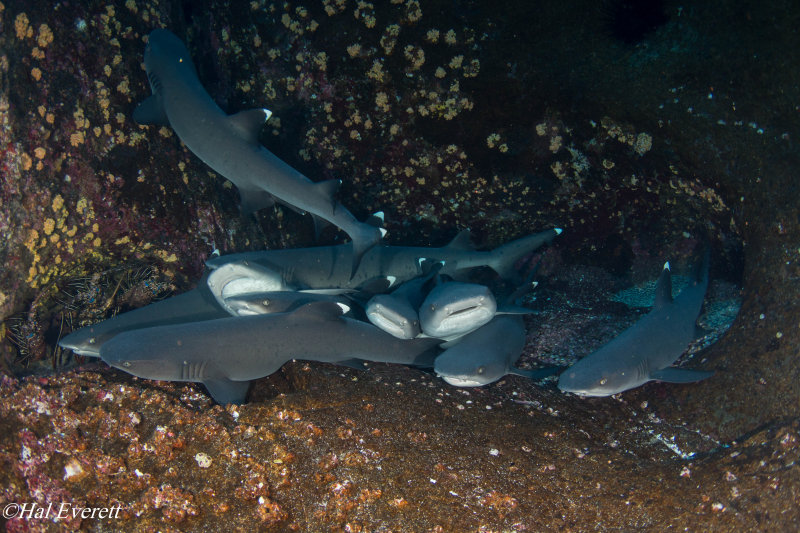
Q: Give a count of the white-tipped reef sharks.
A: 9